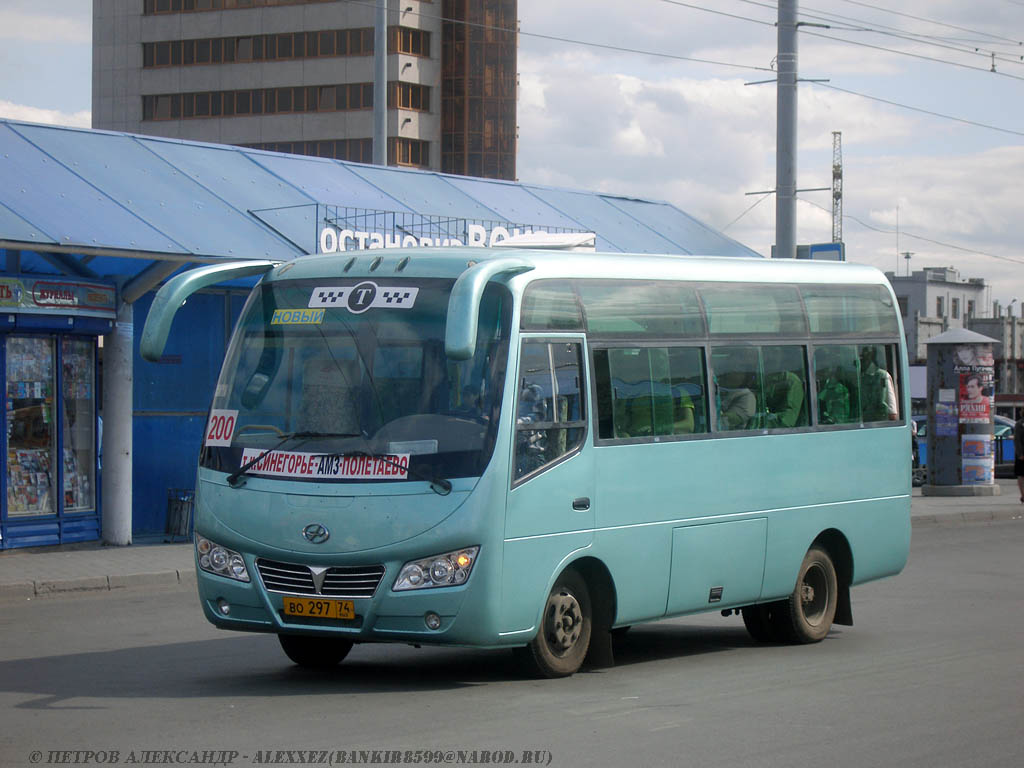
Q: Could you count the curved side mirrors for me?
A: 2